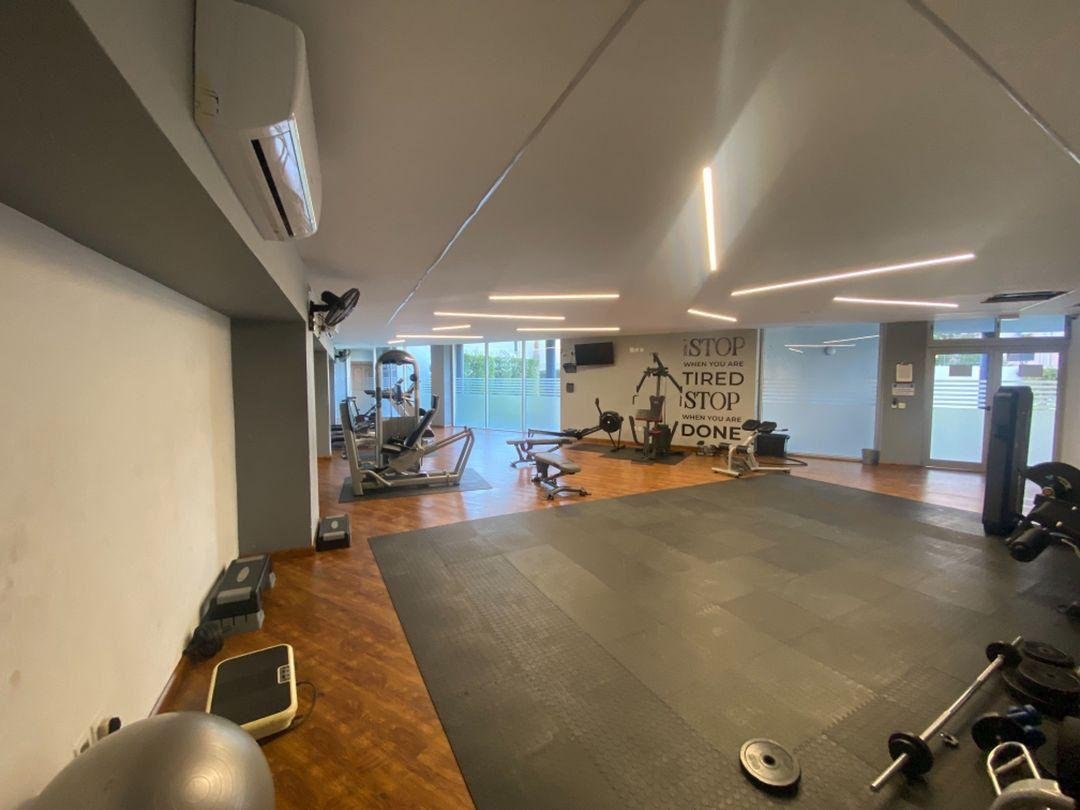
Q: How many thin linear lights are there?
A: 10